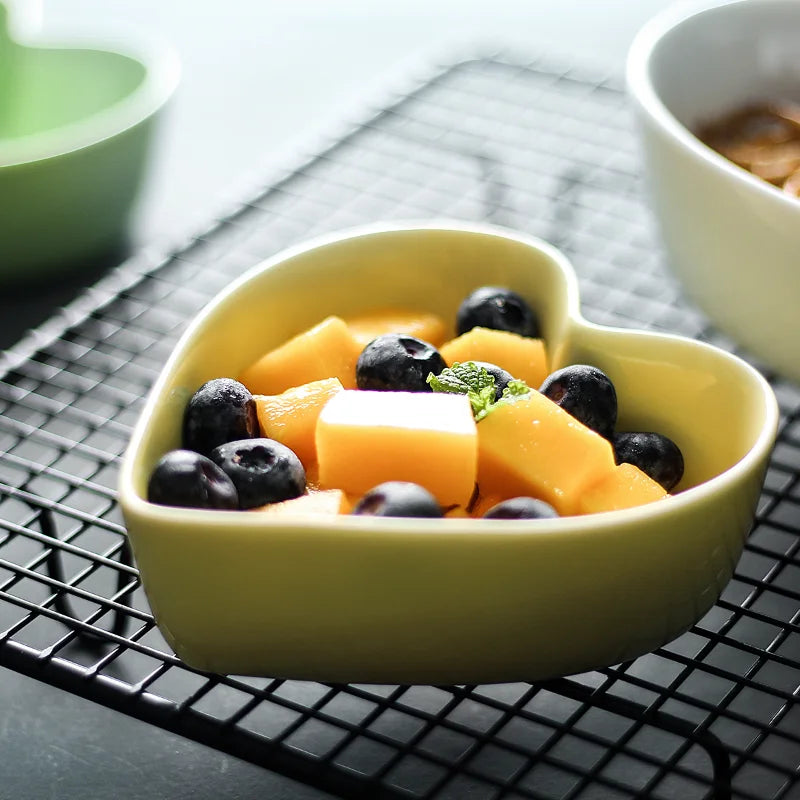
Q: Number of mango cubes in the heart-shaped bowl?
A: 8